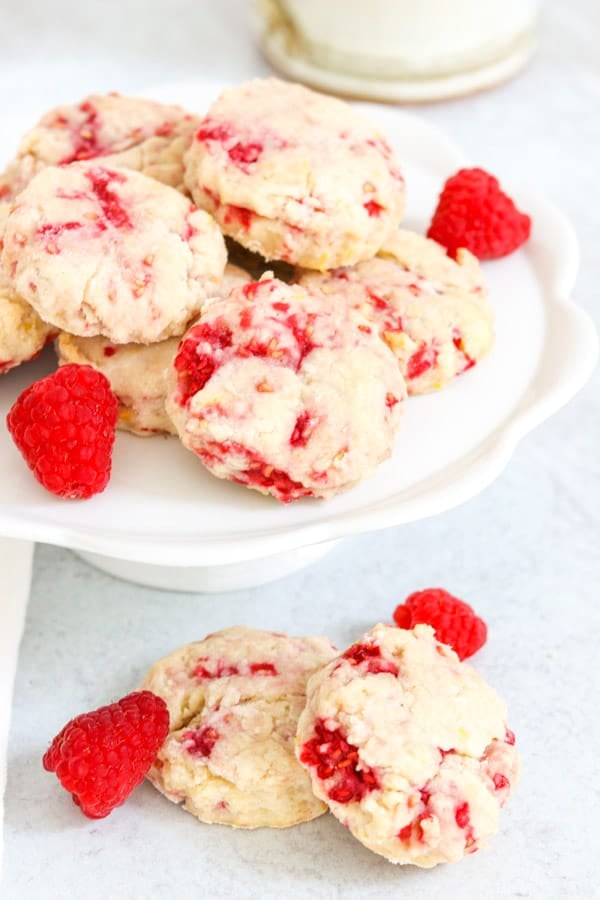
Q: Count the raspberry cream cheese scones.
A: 9